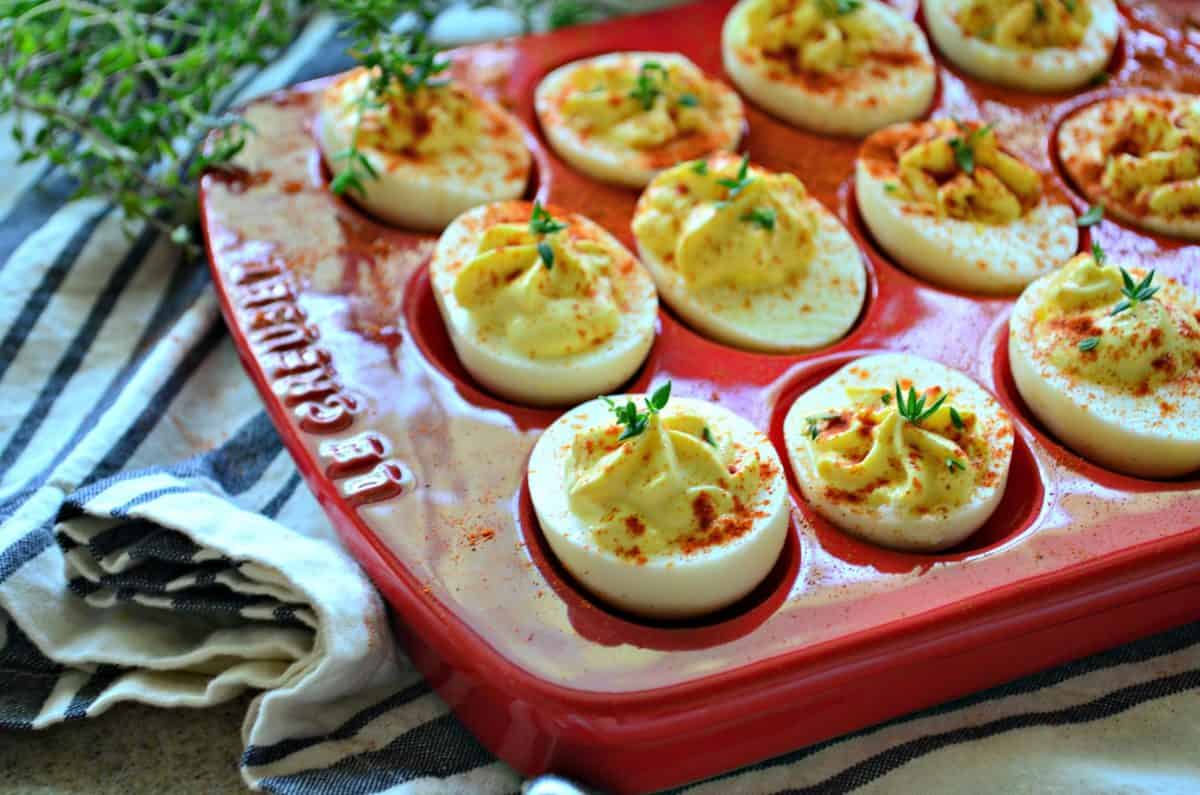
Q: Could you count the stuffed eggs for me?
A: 11